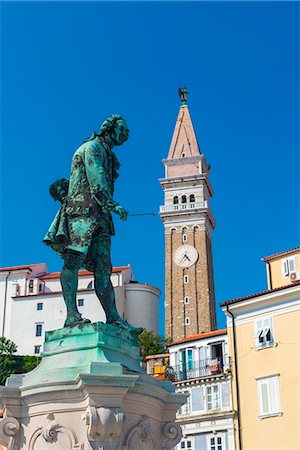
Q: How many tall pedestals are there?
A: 1